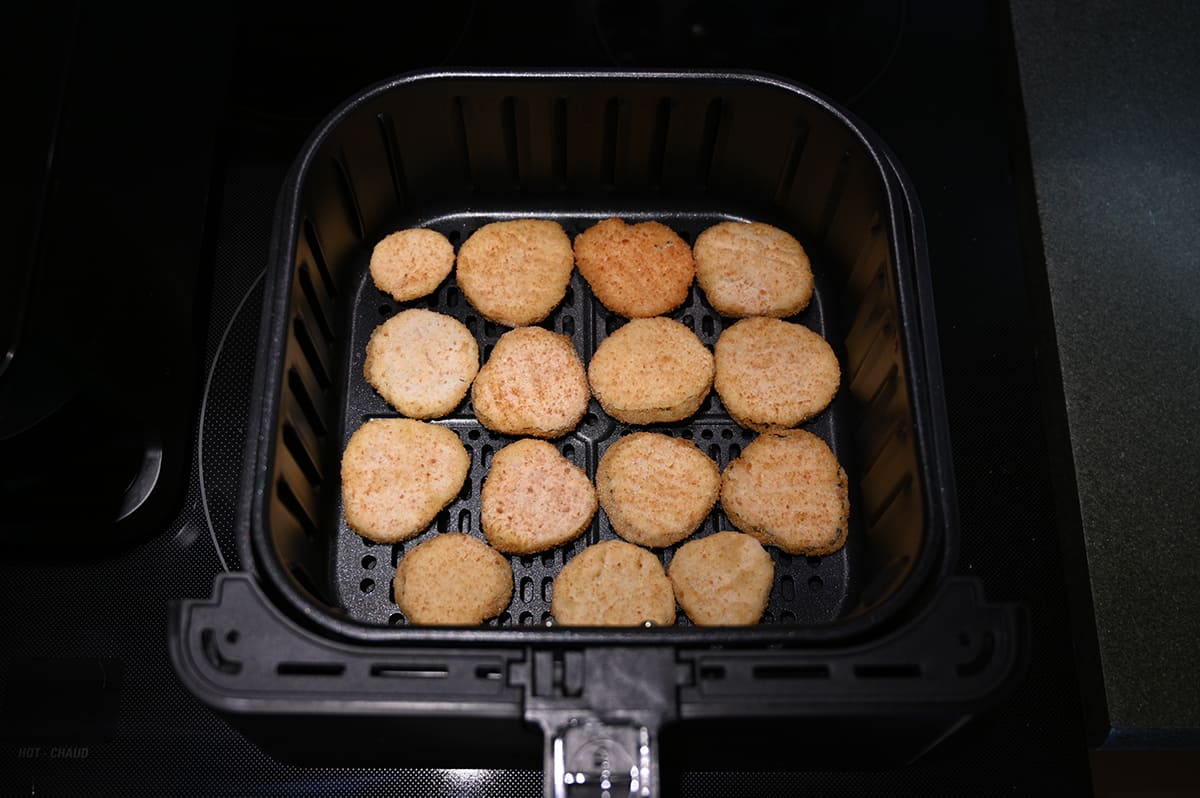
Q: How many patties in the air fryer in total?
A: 15